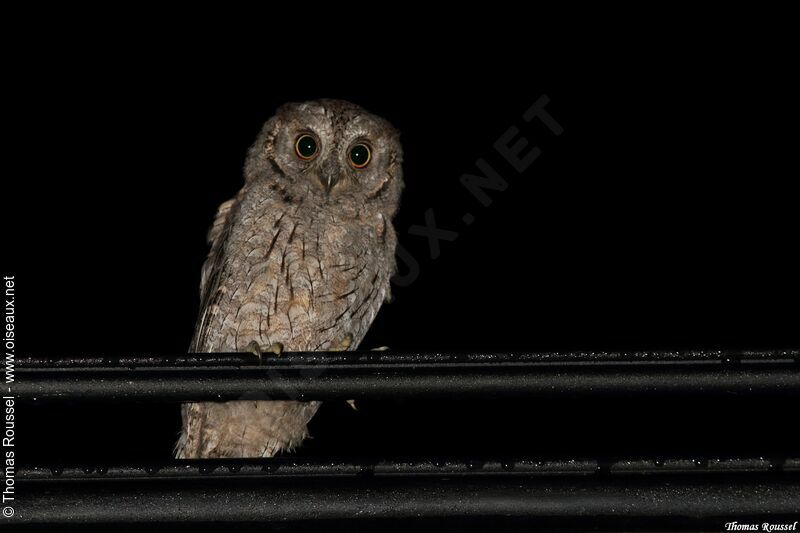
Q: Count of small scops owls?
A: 1